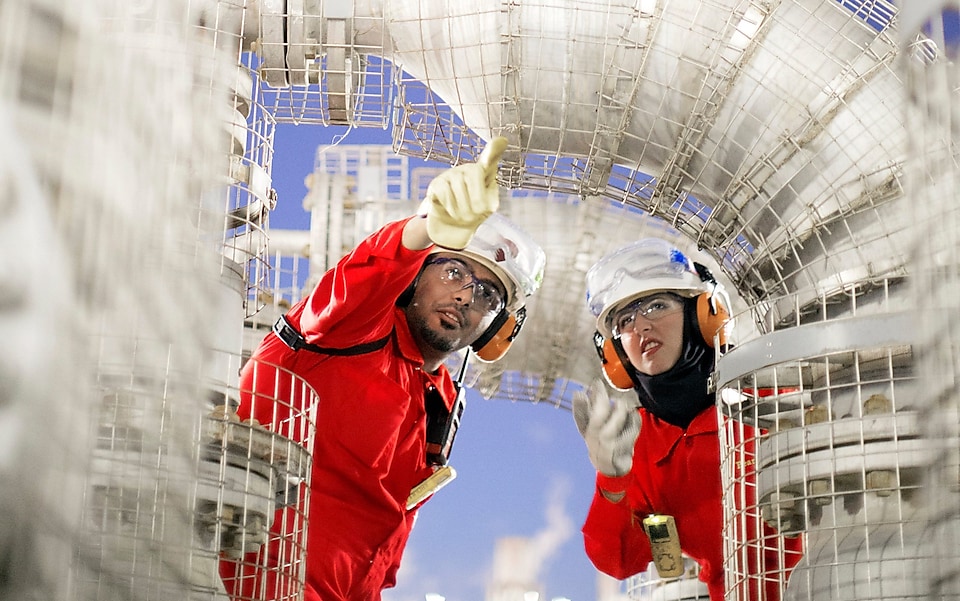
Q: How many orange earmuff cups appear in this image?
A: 3